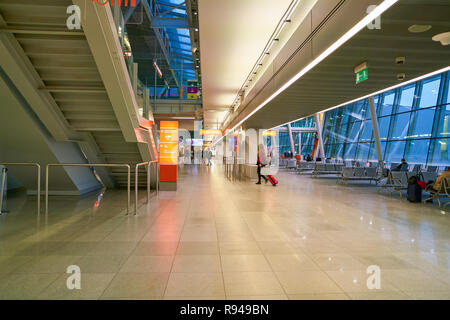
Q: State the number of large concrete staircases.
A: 1